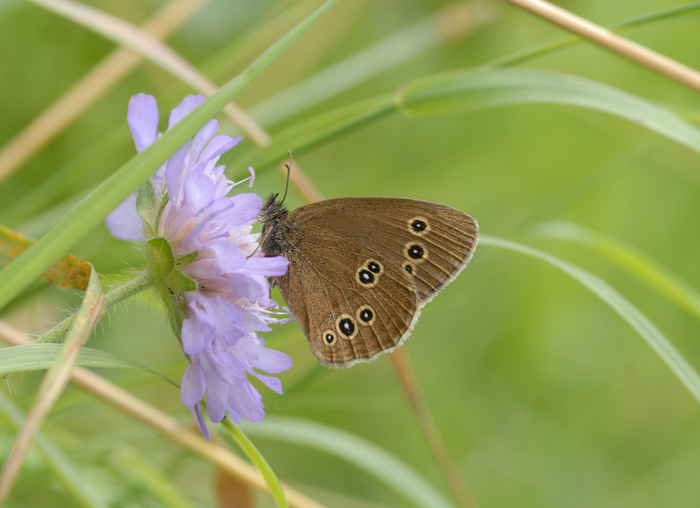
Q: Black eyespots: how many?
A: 8